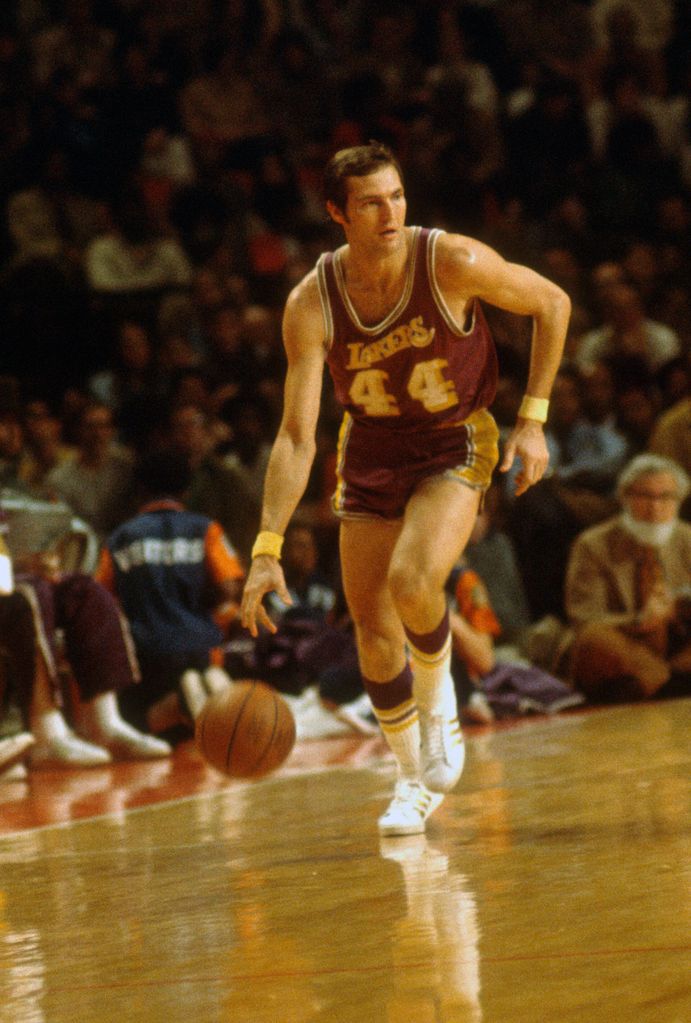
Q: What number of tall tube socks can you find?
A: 2